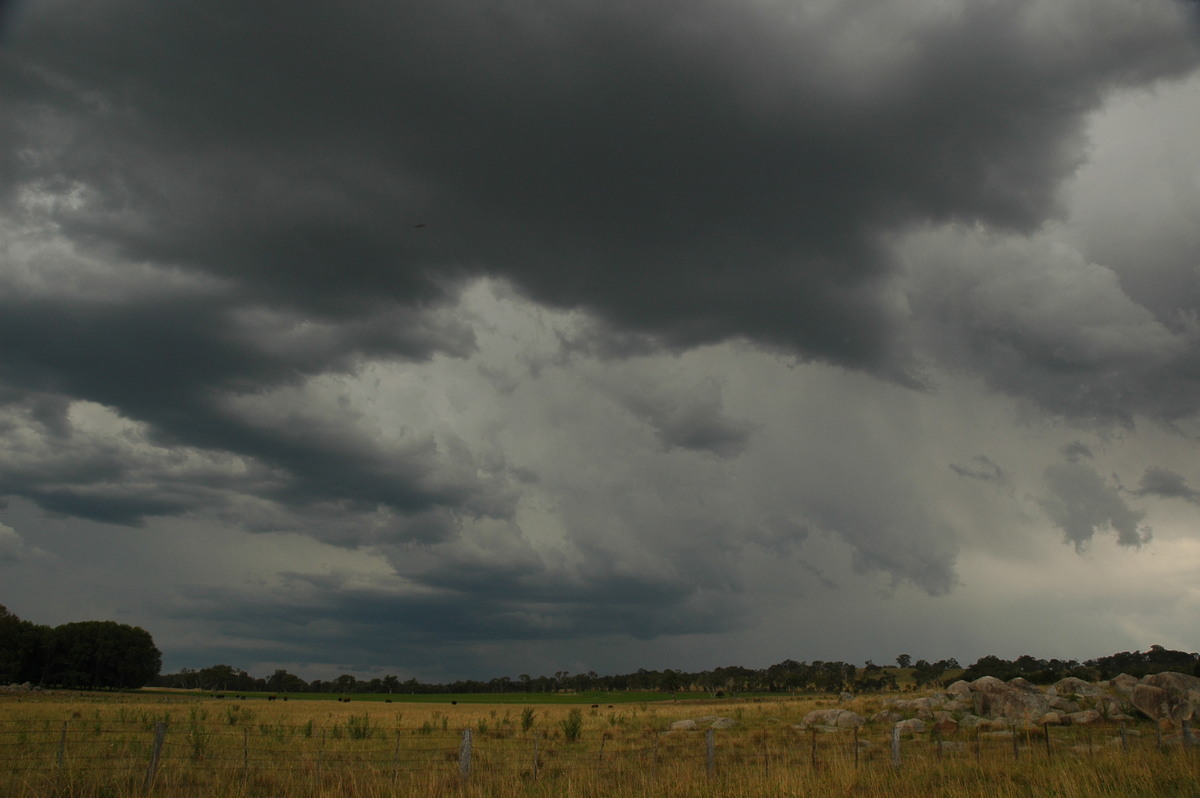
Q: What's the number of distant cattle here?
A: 12